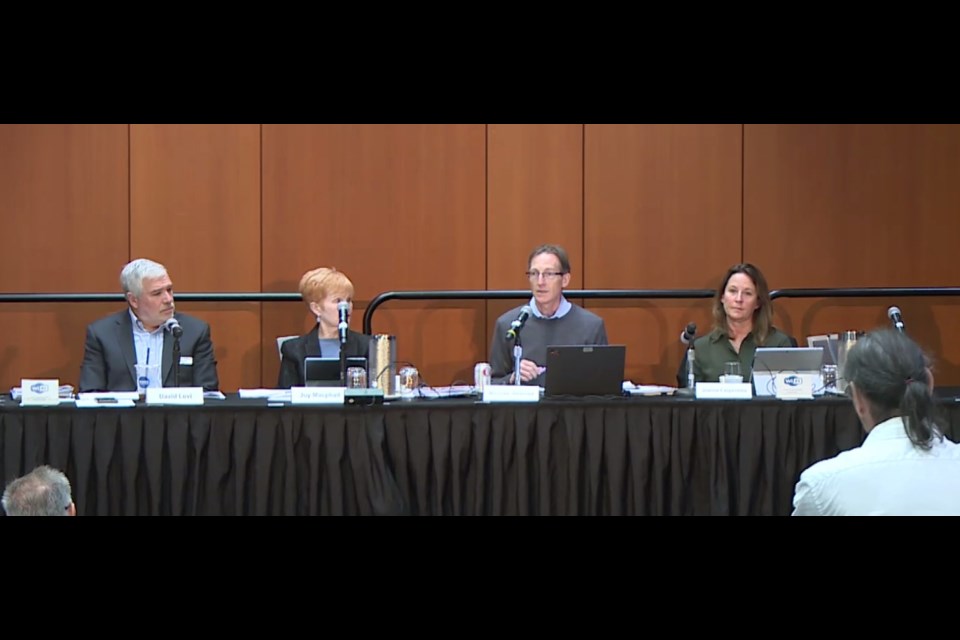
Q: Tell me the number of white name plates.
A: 4